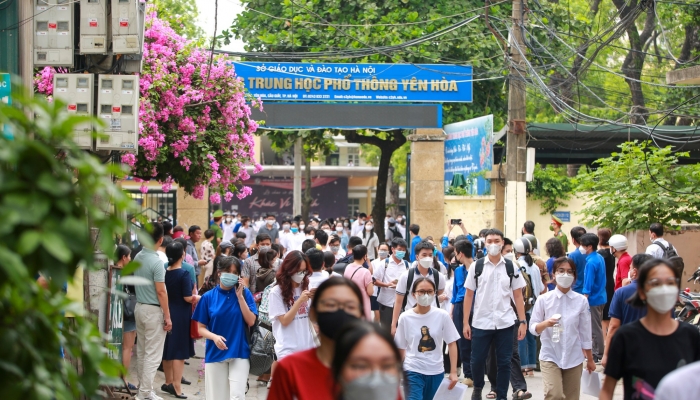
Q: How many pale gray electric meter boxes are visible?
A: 5